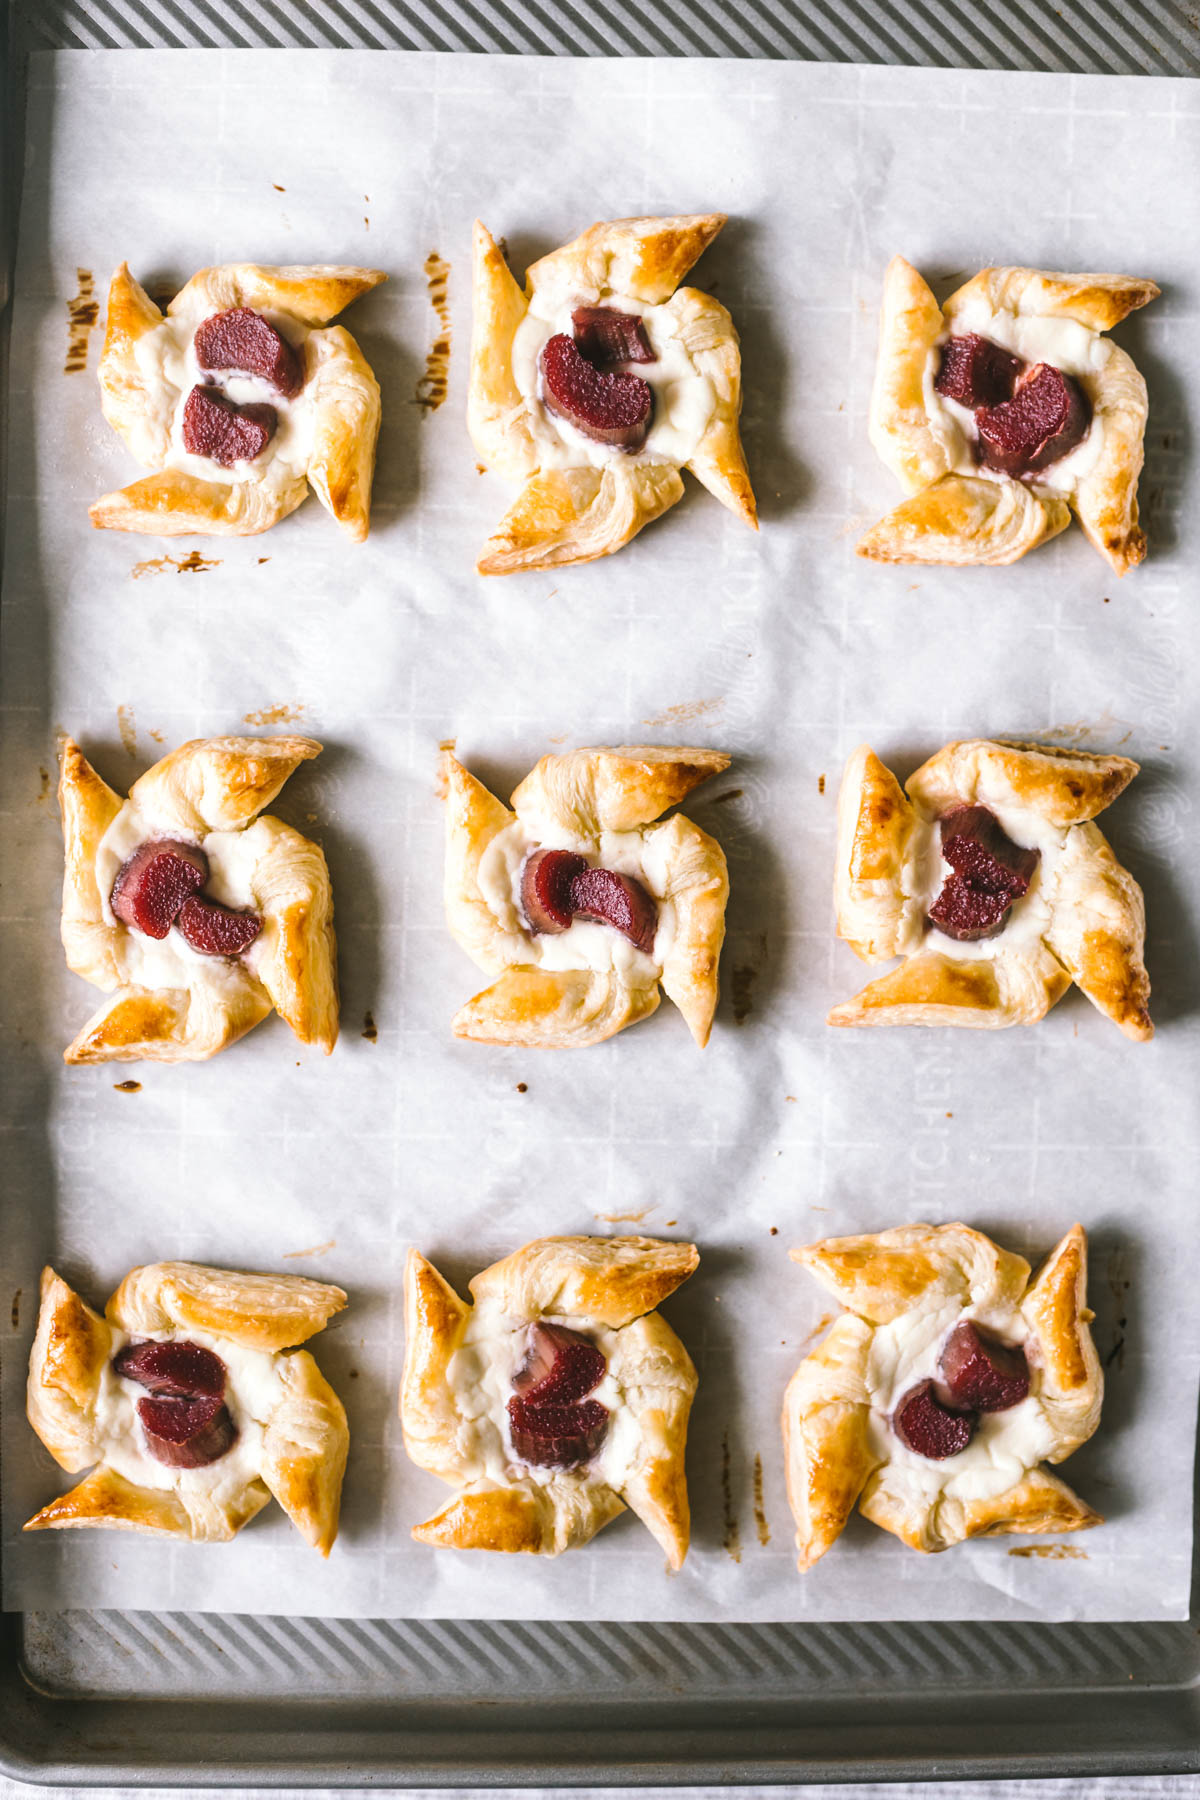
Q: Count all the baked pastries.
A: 9